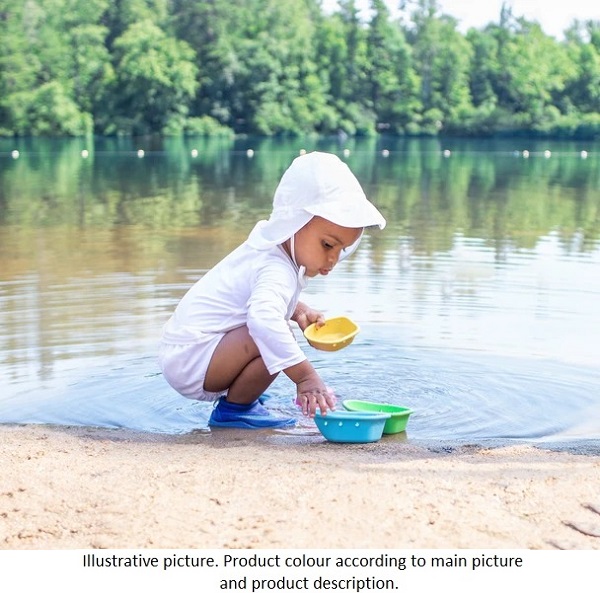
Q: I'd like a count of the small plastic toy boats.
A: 3